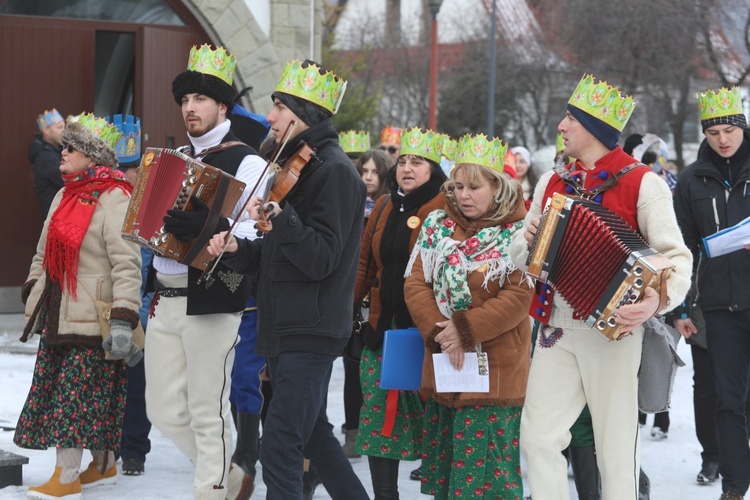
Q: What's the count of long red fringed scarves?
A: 1